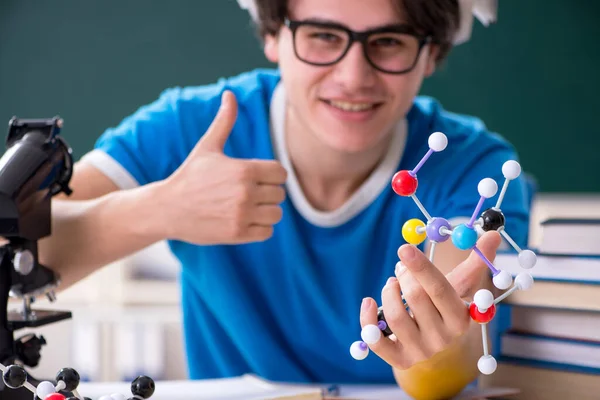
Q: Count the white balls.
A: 13